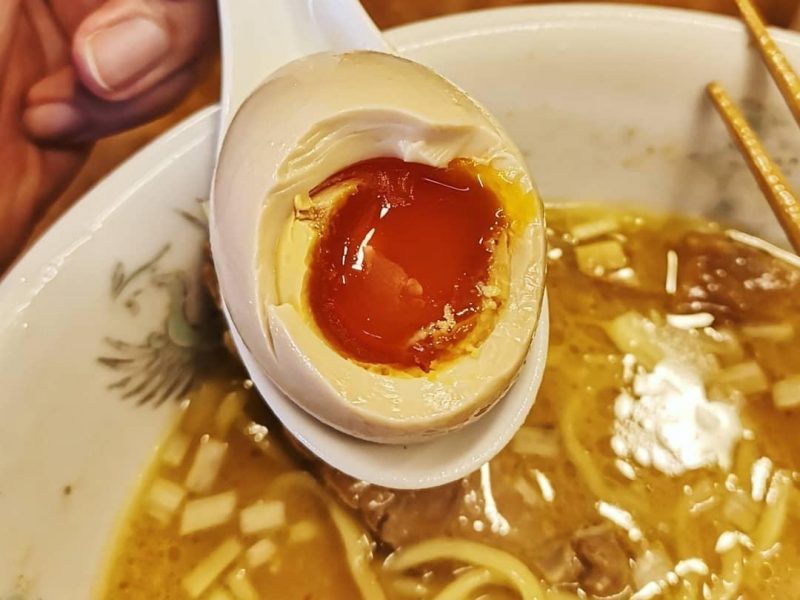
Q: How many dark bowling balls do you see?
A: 0